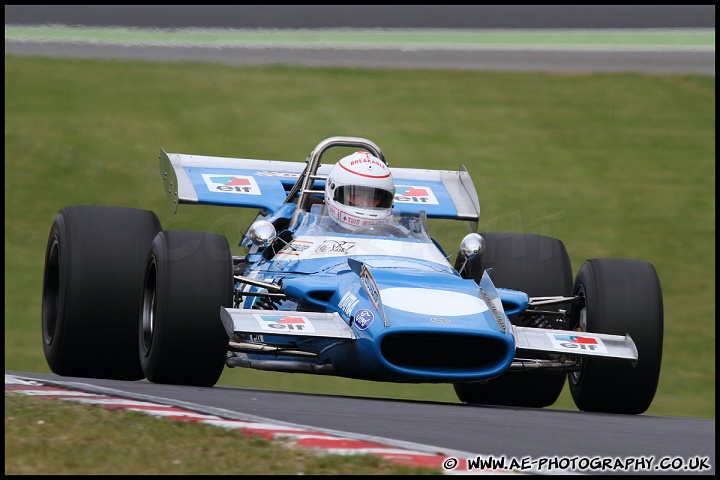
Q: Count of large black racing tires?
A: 4